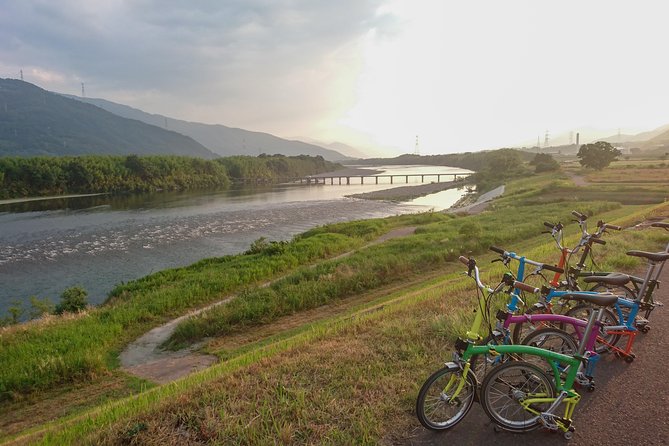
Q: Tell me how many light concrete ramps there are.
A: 1